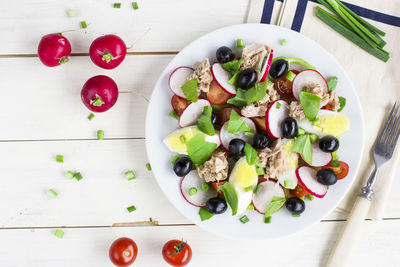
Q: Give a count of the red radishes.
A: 3